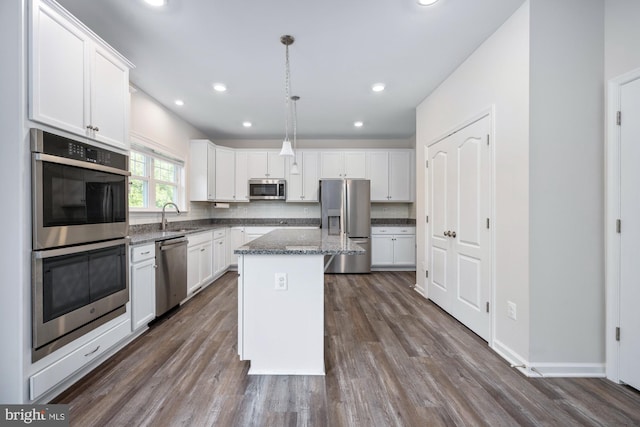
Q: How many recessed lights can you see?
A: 7